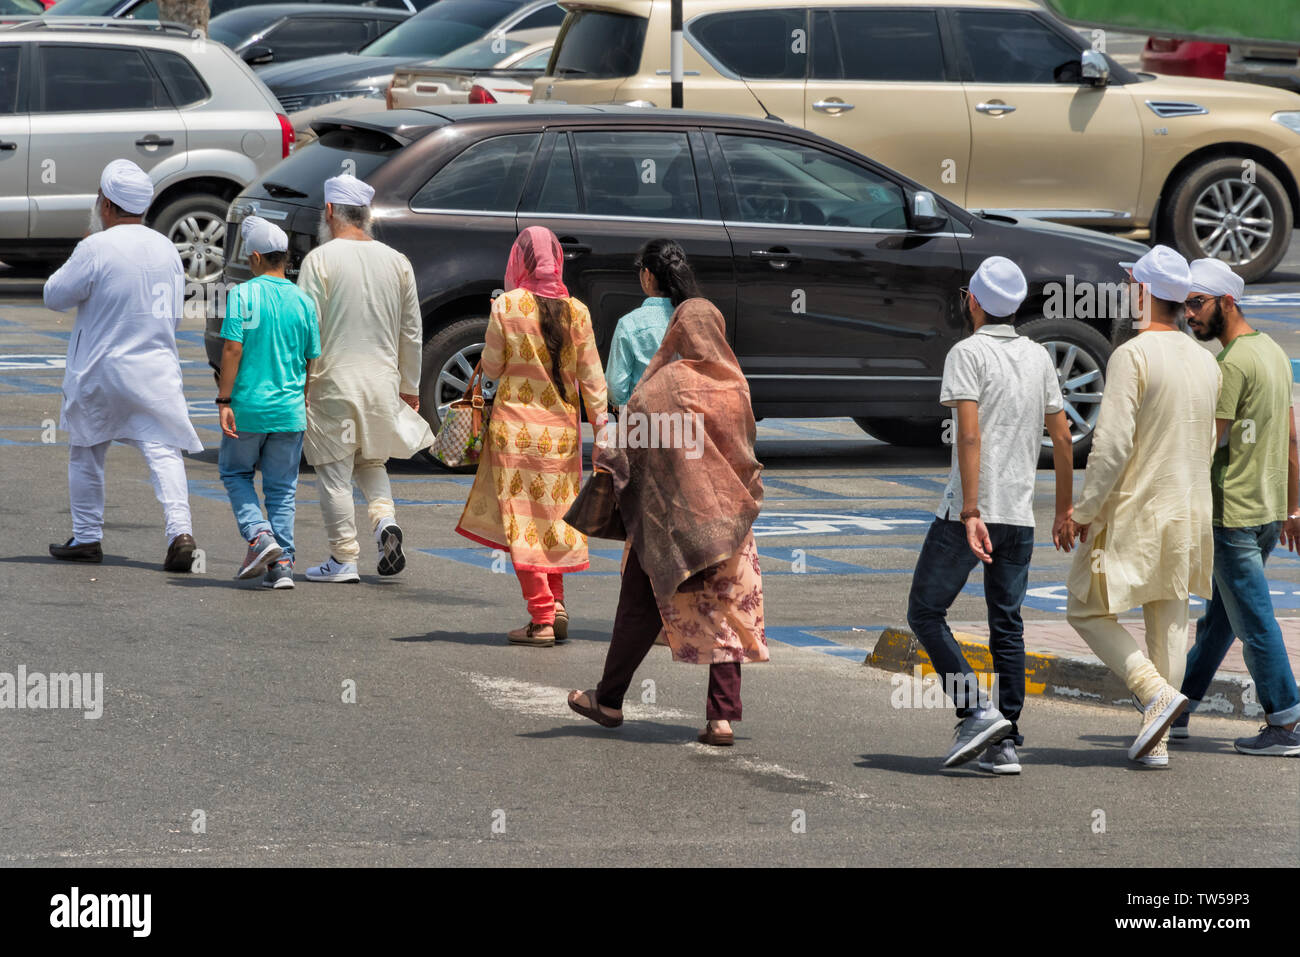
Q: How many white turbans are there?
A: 6